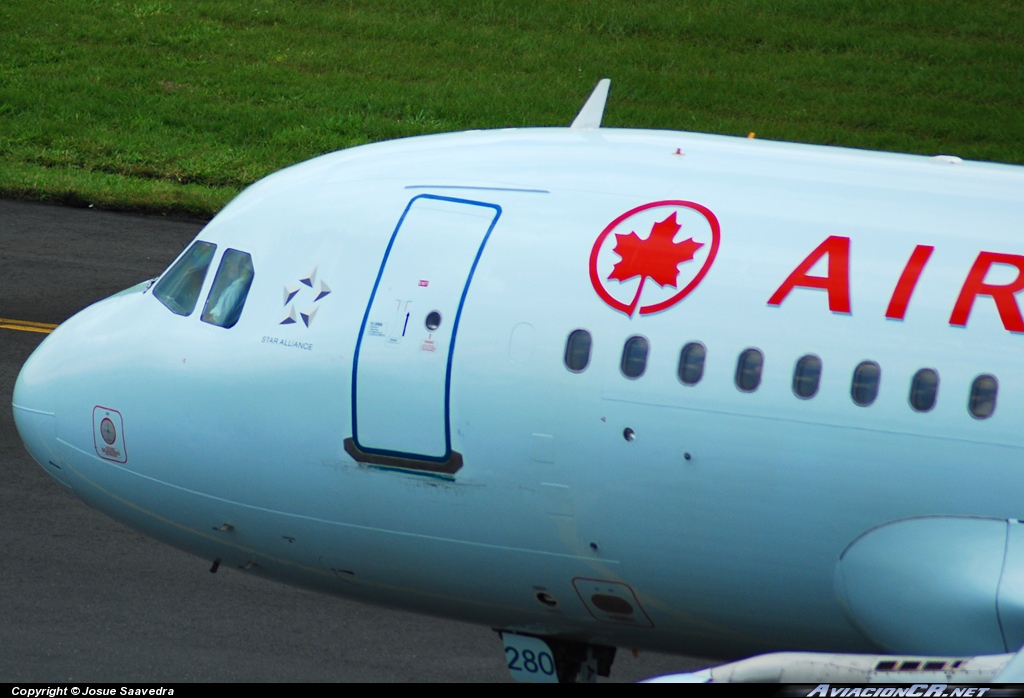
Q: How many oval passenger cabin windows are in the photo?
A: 8